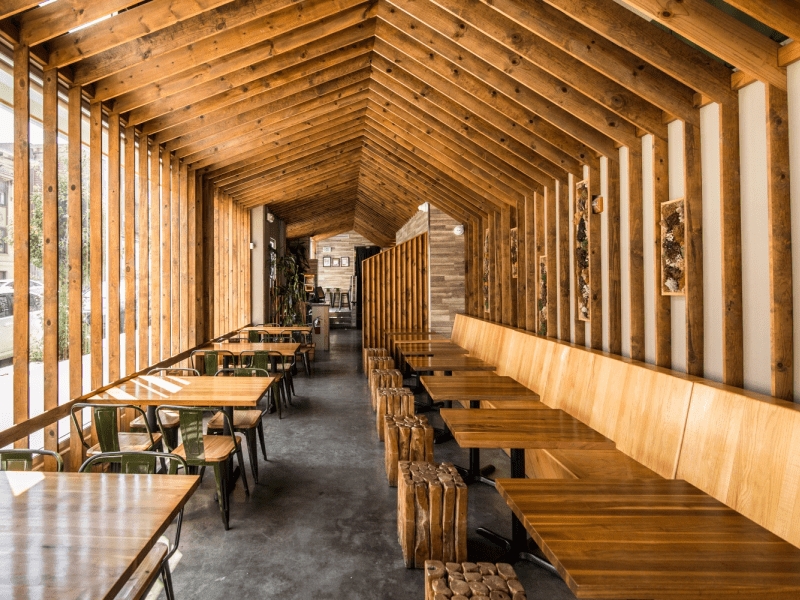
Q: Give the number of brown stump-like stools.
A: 7